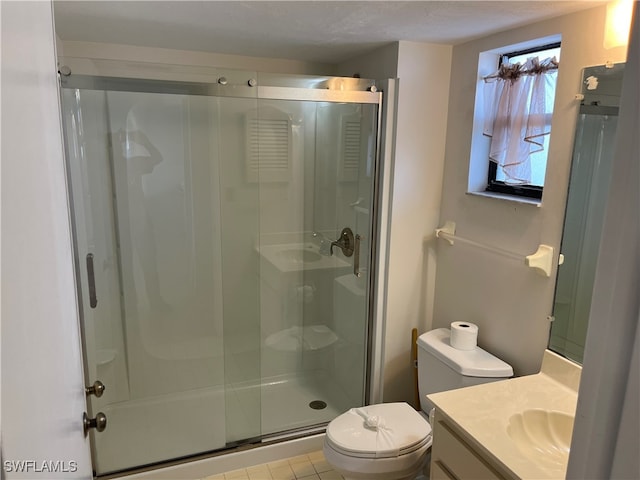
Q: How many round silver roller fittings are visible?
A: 4